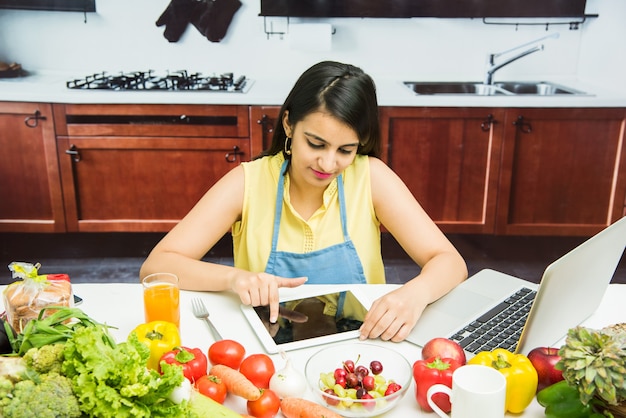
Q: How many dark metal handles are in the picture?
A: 6